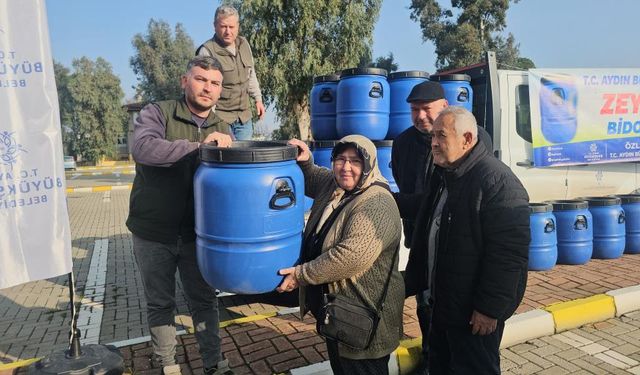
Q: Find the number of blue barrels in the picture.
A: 11